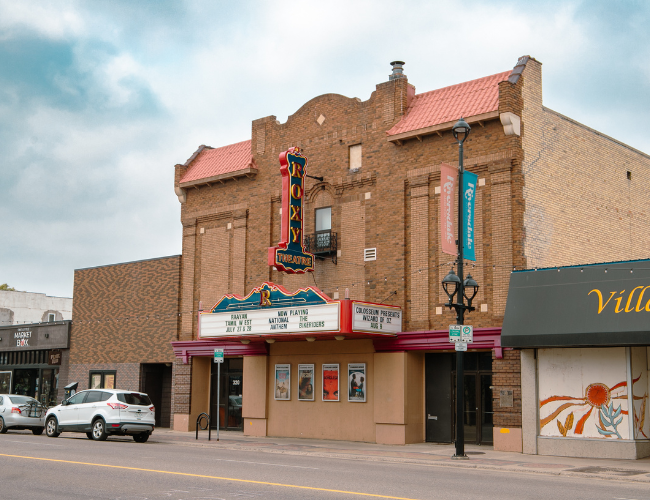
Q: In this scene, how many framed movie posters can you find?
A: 4